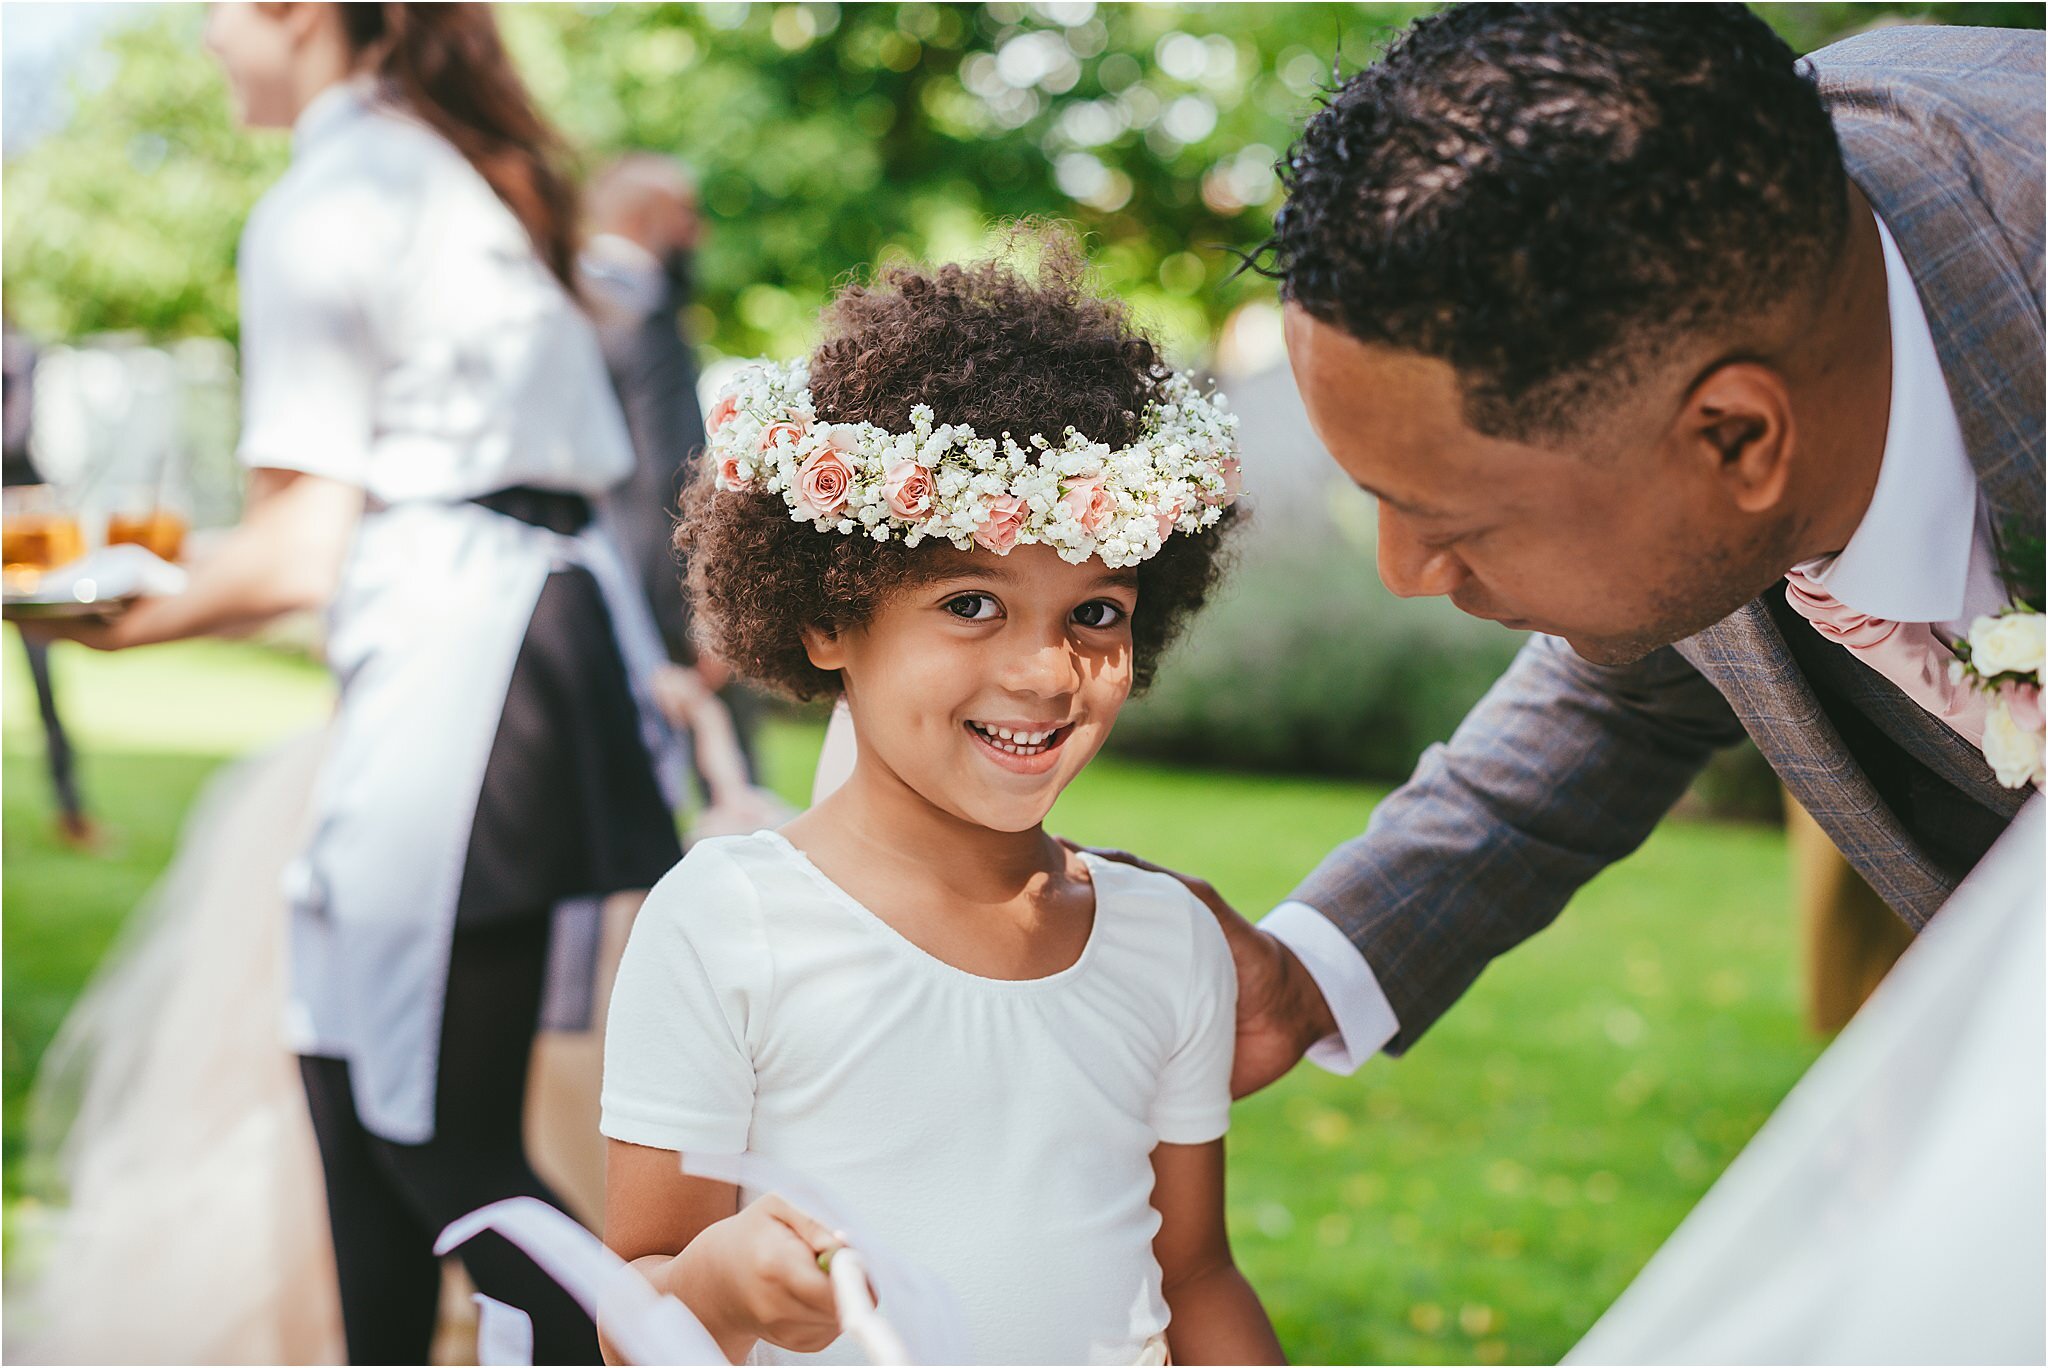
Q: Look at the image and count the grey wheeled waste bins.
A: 0